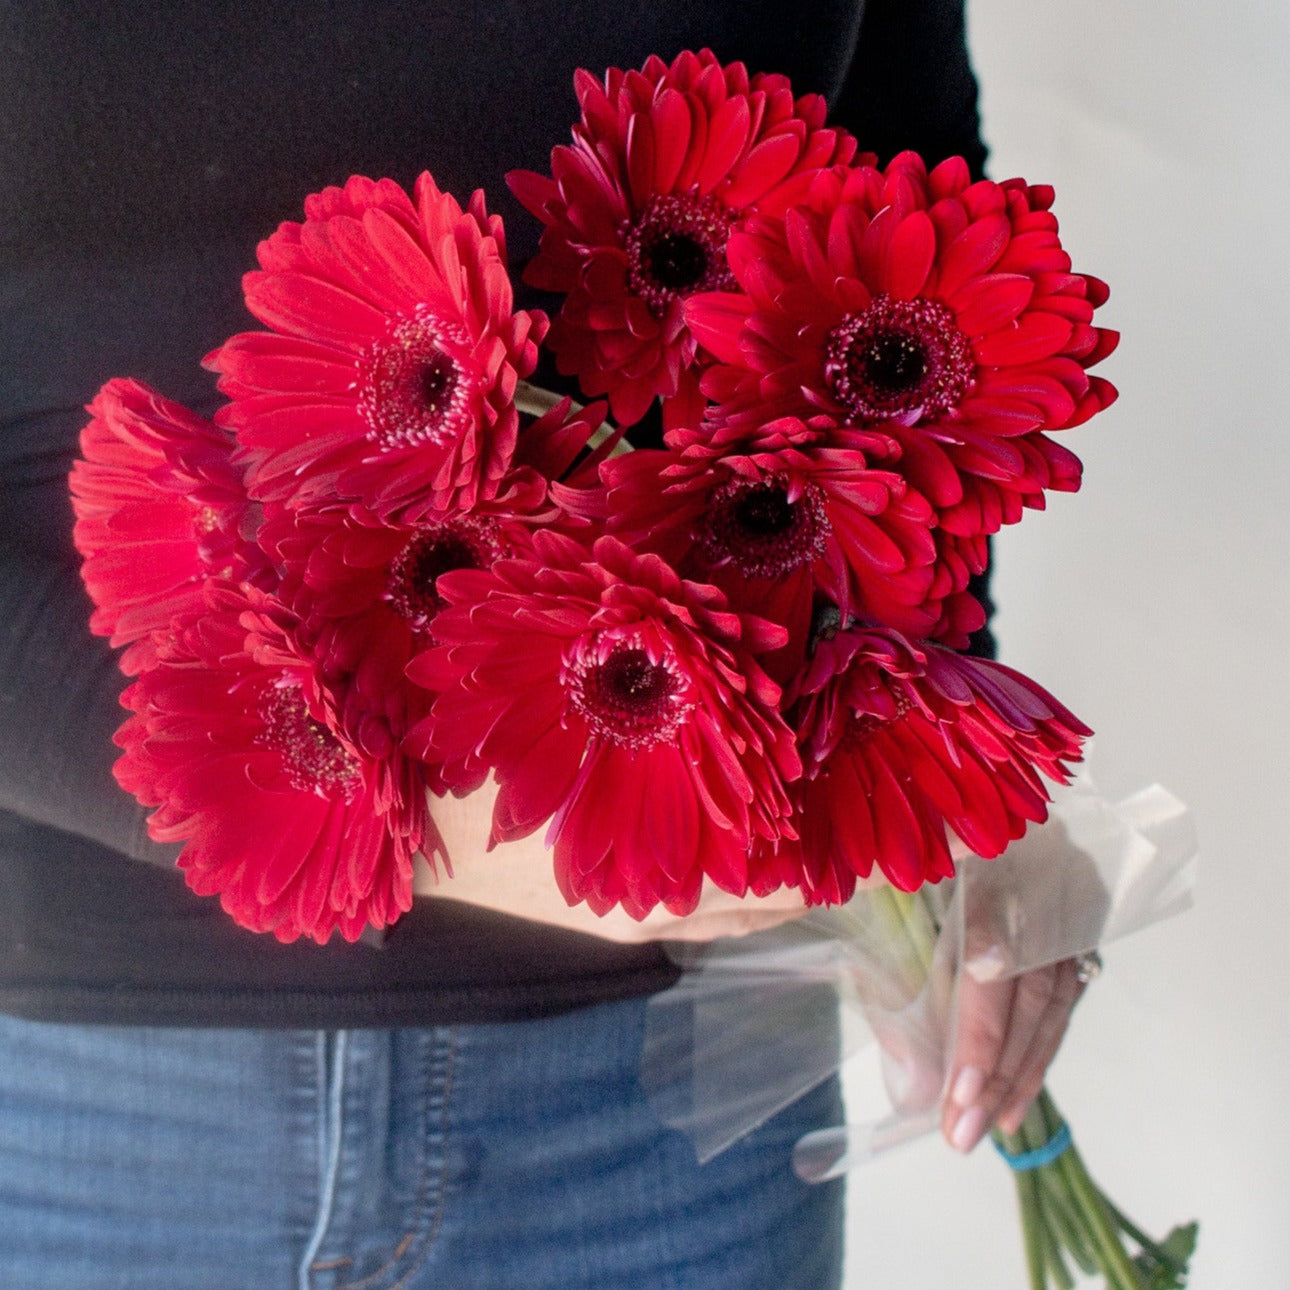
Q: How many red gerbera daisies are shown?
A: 9